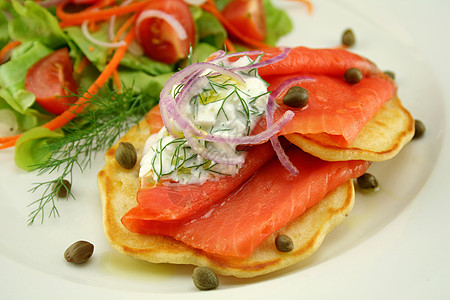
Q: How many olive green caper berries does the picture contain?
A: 11